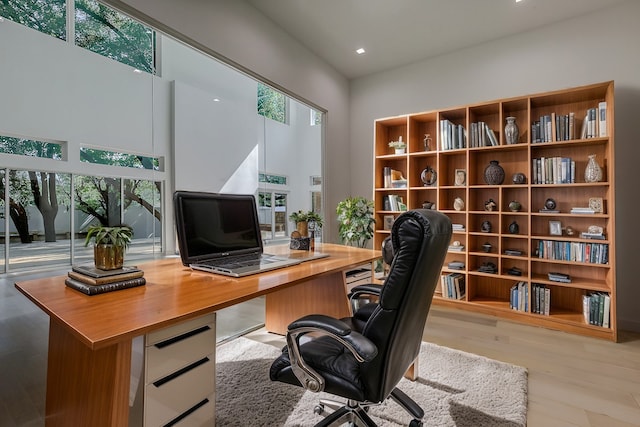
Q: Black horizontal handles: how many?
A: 3